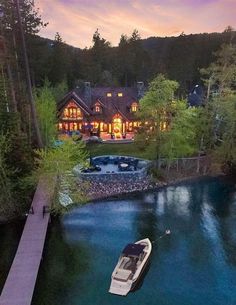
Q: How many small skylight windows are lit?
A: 2